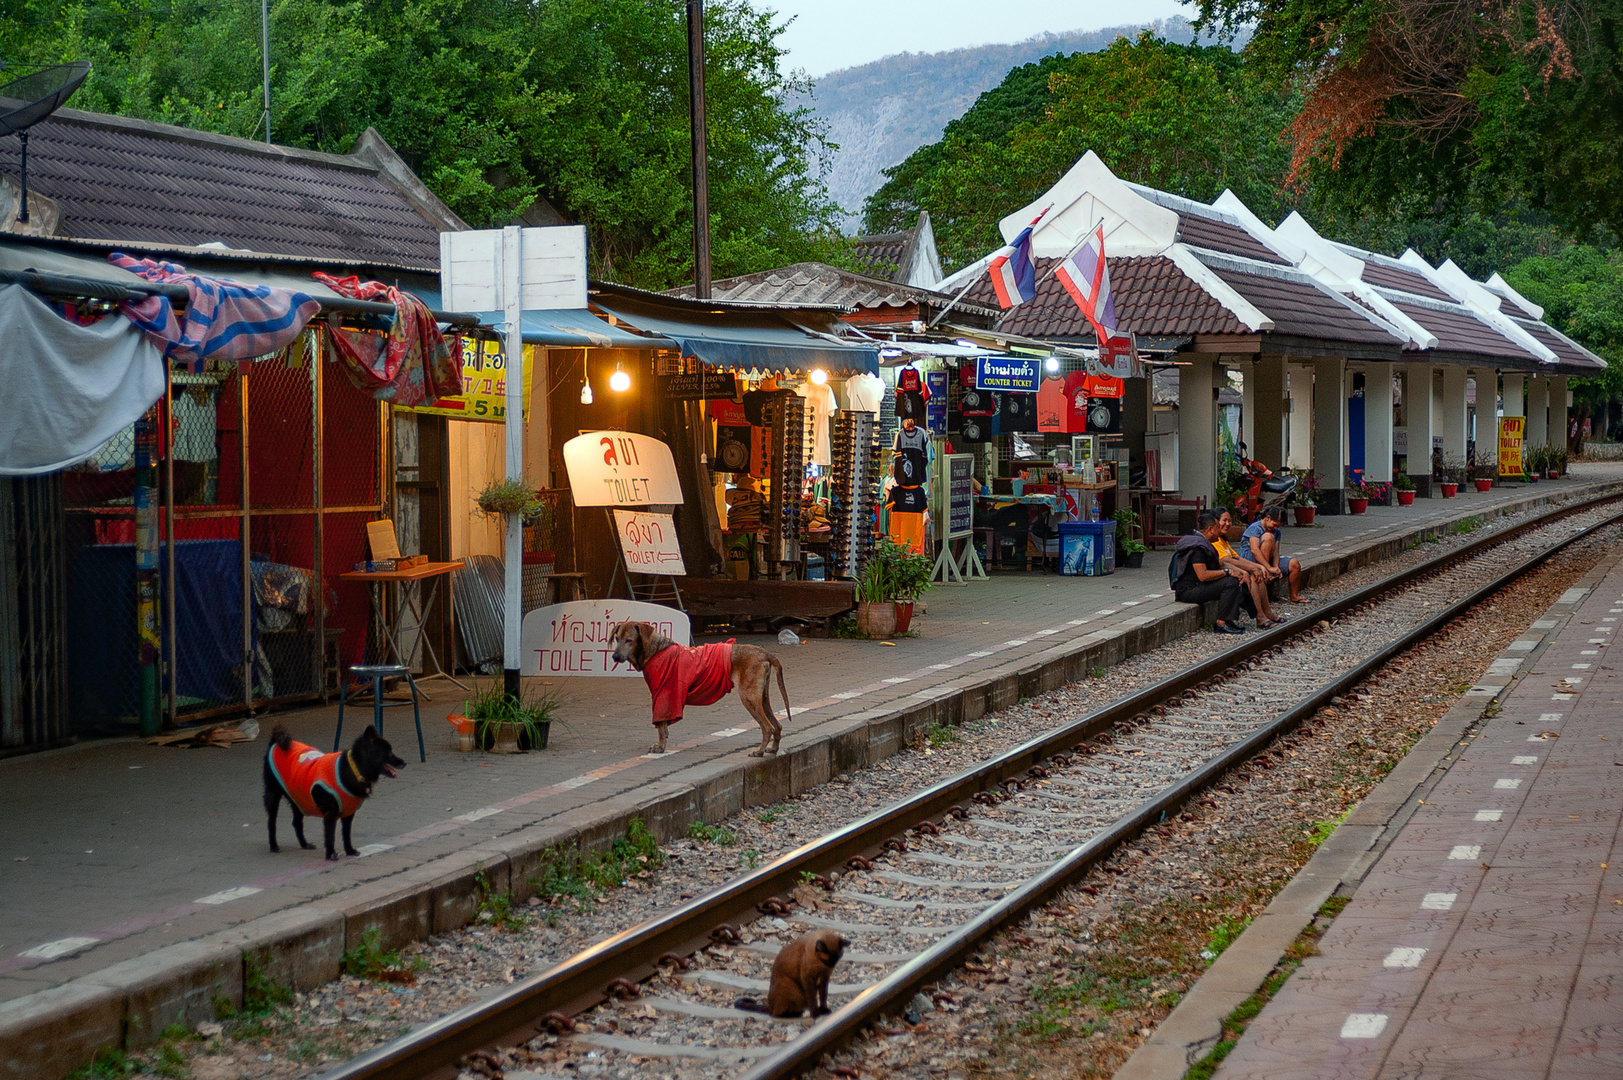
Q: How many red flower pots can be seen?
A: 8